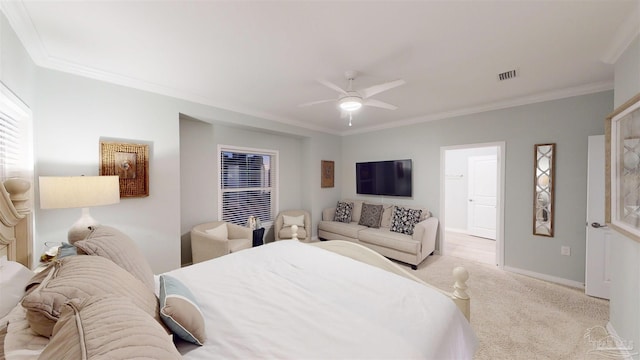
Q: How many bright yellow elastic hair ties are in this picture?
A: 0